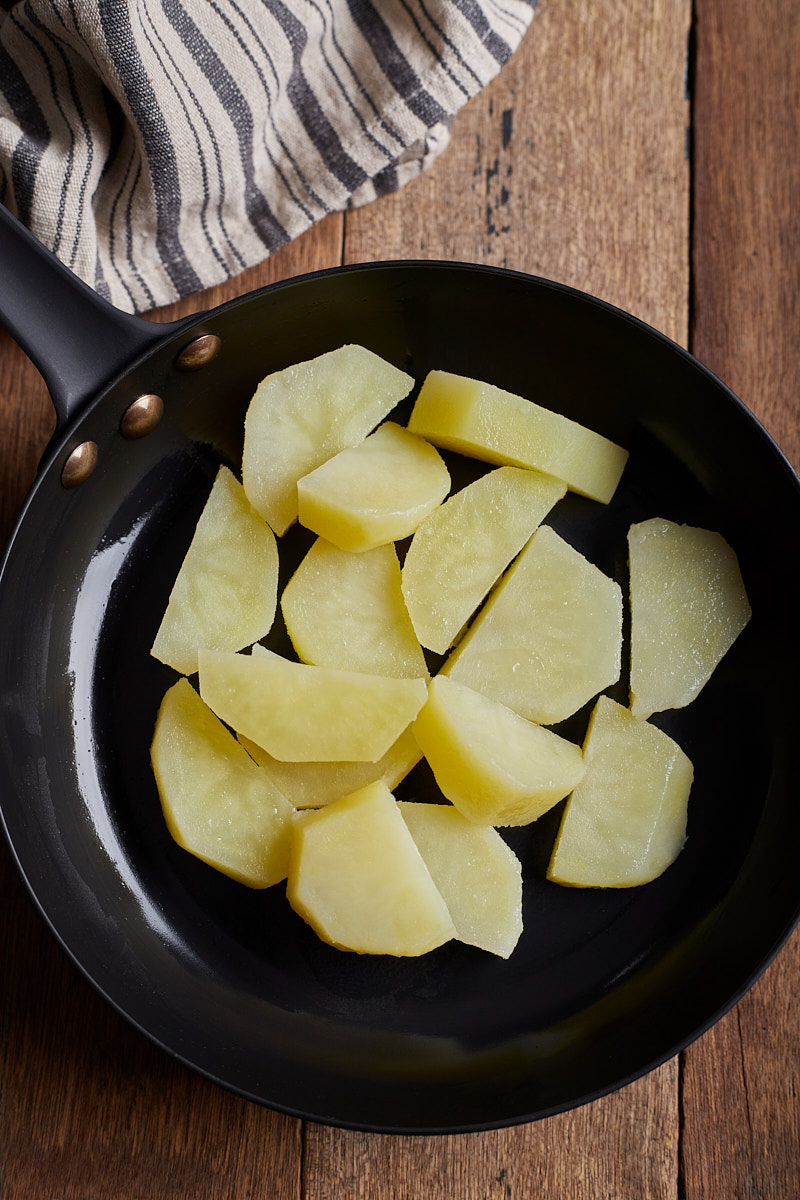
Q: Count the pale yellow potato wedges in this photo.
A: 15